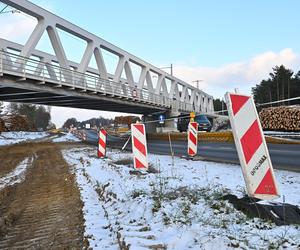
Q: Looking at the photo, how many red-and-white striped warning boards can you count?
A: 4